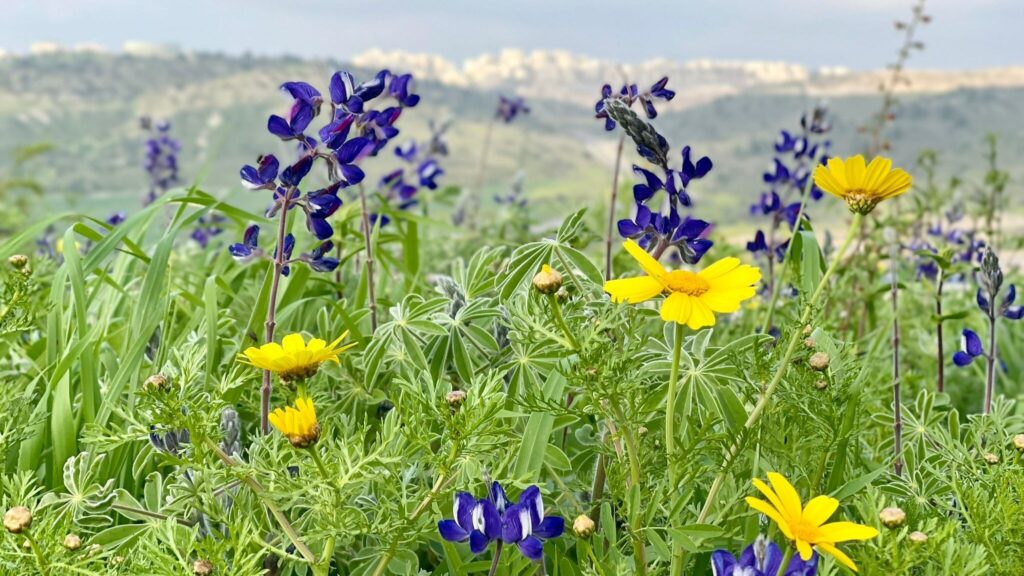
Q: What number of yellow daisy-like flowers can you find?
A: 5